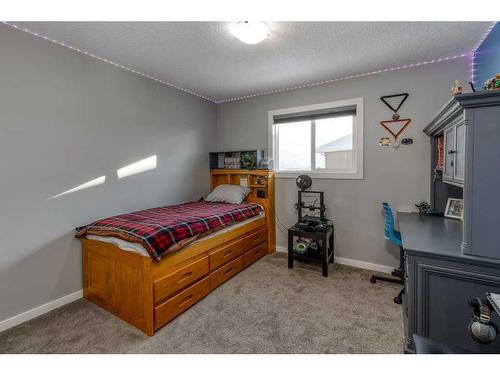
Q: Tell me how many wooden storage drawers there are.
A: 6